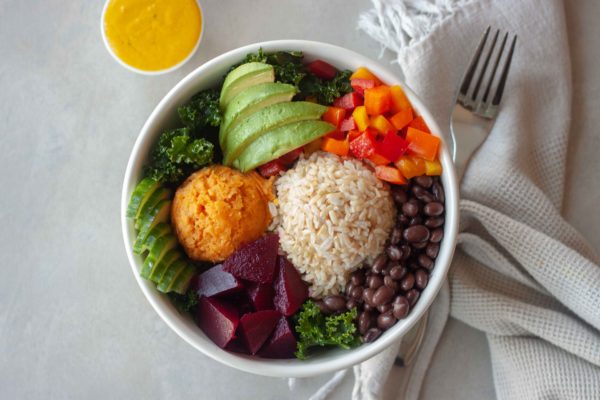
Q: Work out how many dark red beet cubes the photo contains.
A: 7